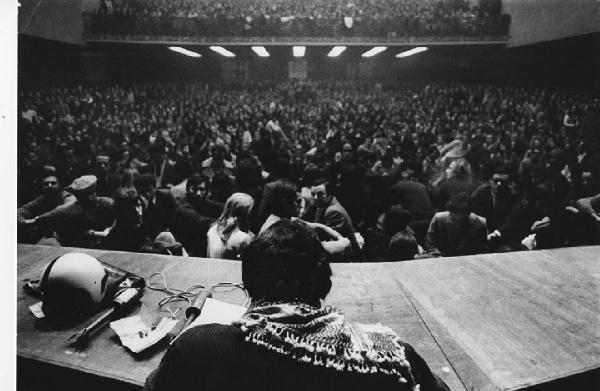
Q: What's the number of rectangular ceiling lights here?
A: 7